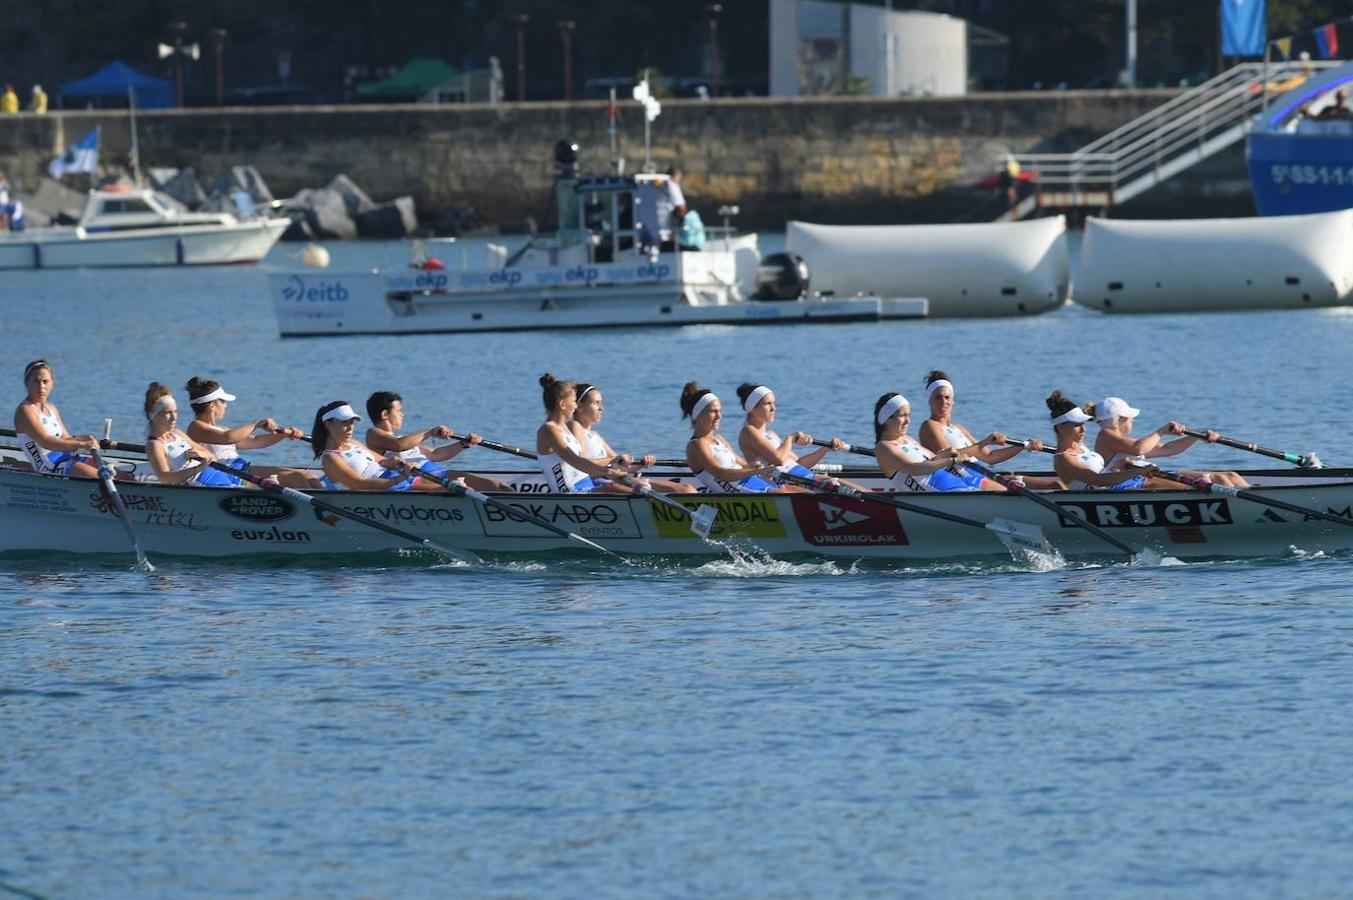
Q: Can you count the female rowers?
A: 13